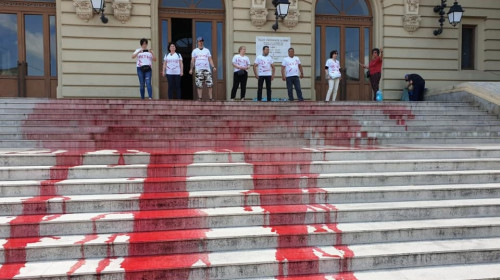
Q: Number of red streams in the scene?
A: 3